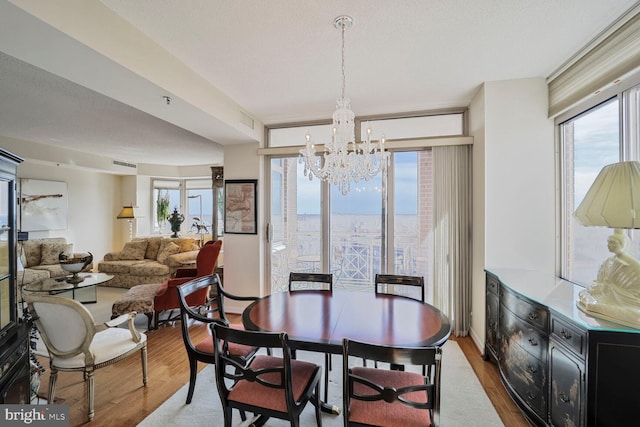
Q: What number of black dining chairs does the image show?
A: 5